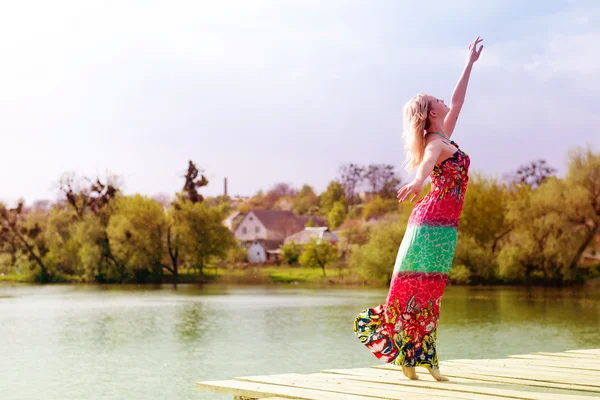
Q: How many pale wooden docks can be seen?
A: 1